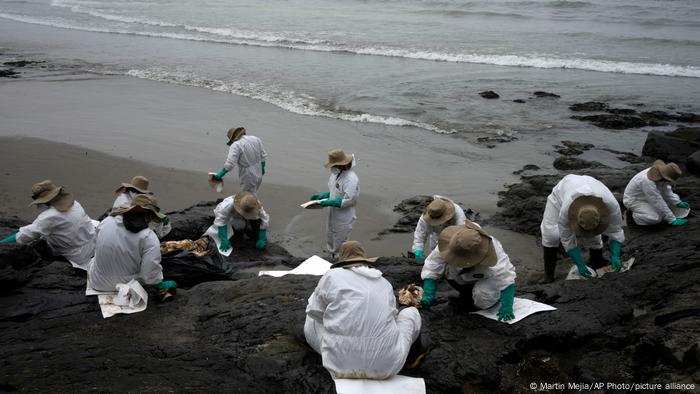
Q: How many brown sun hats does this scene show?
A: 11